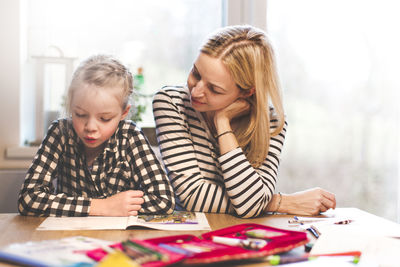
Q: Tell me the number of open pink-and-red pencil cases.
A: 1